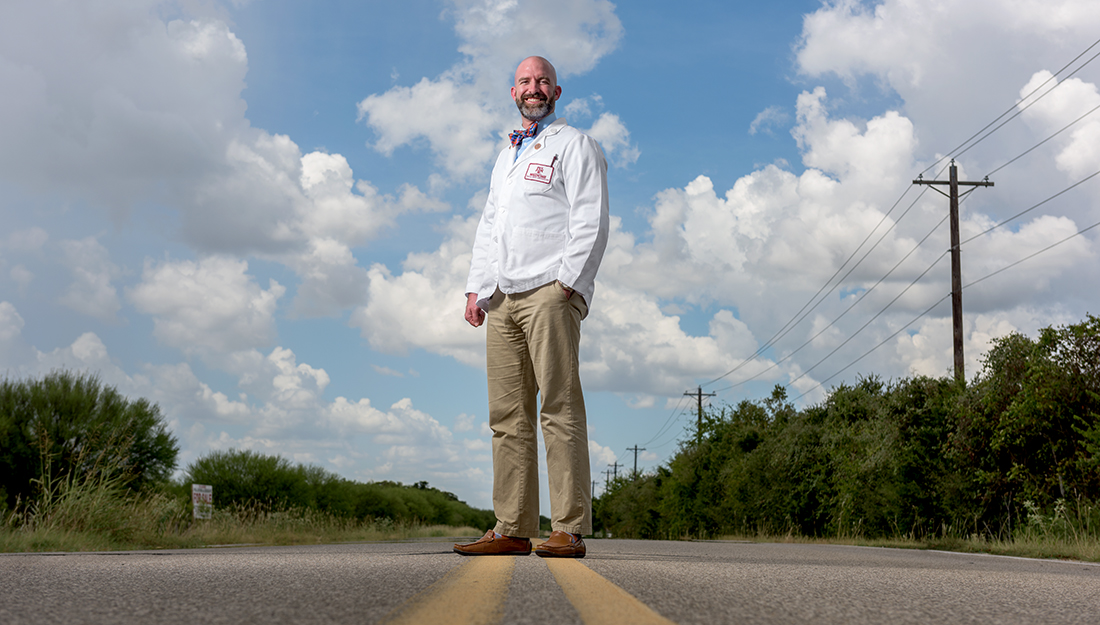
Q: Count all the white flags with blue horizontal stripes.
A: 0